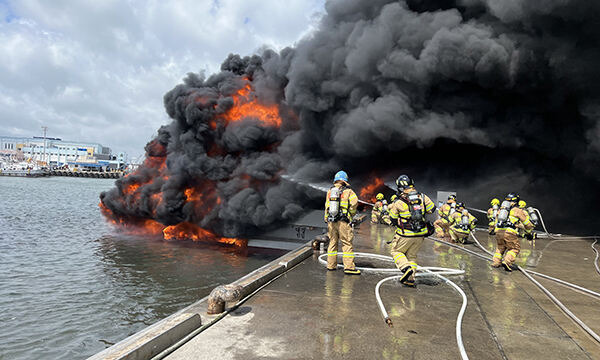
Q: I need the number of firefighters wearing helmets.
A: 9